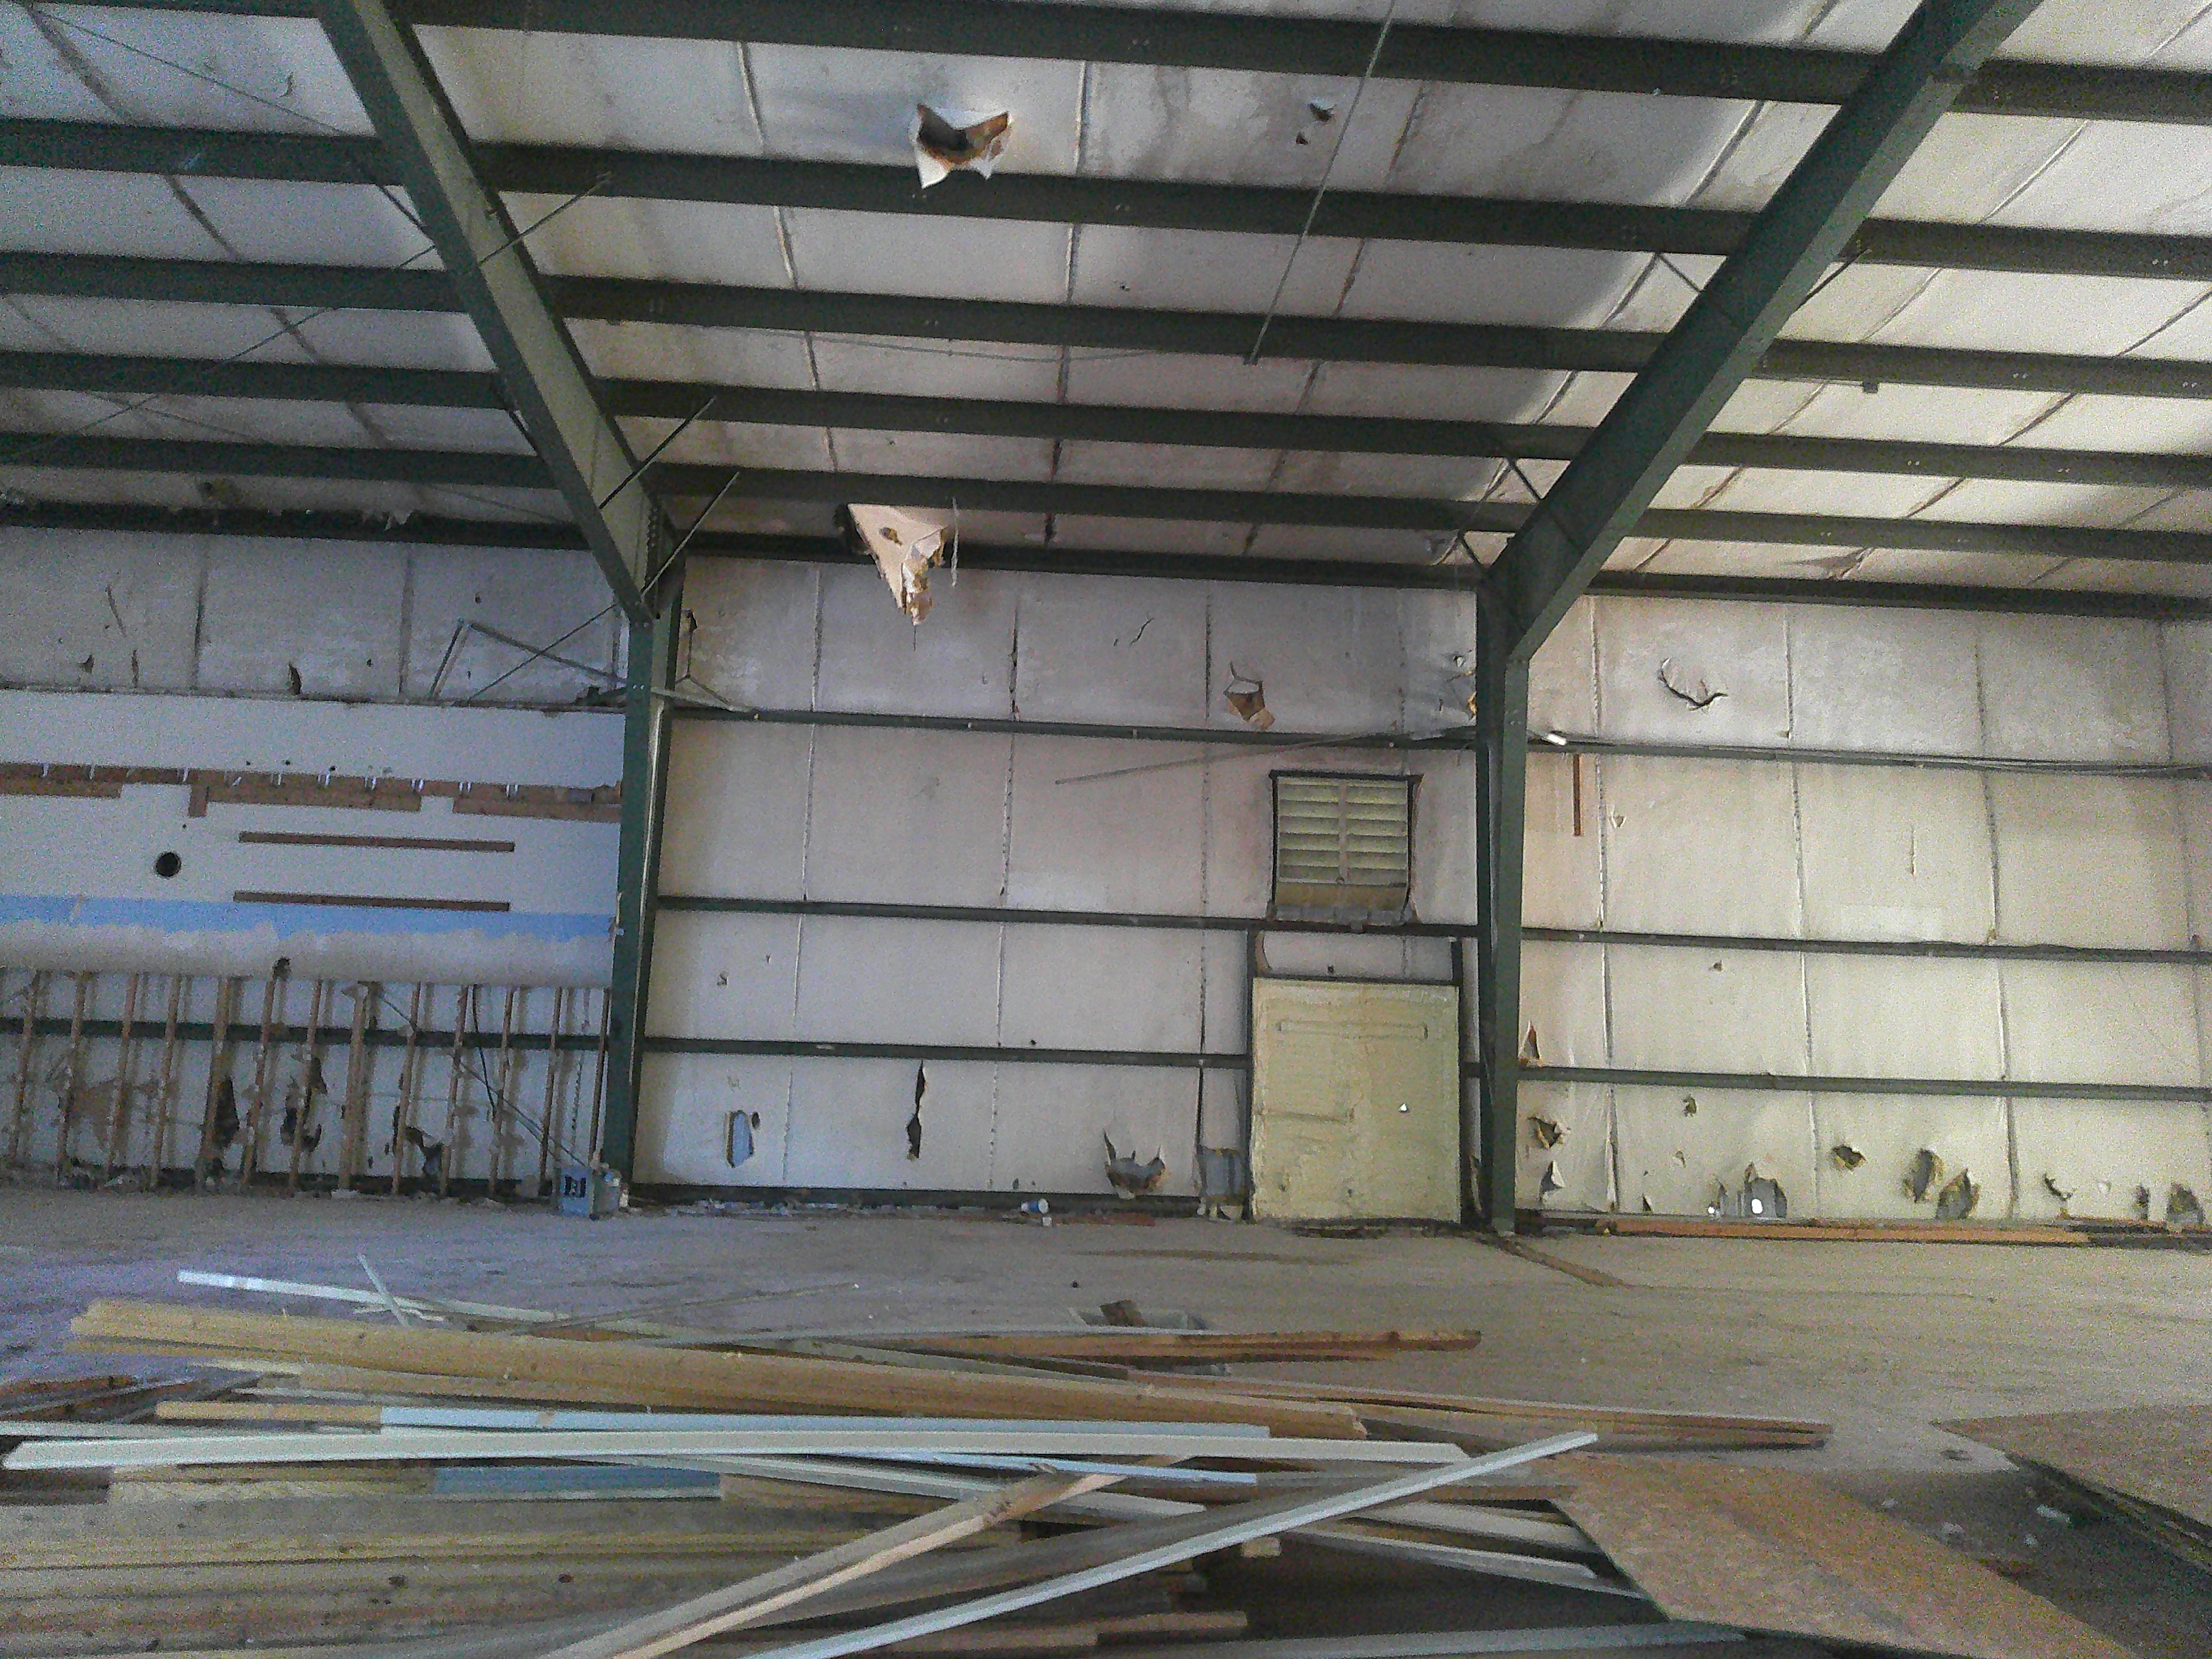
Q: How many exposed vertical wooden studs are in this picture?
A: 13